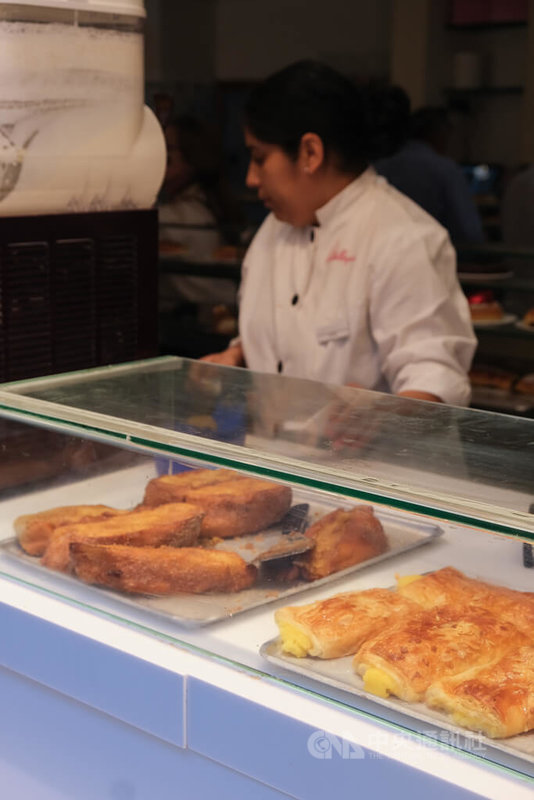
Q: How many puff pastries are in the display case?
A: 4